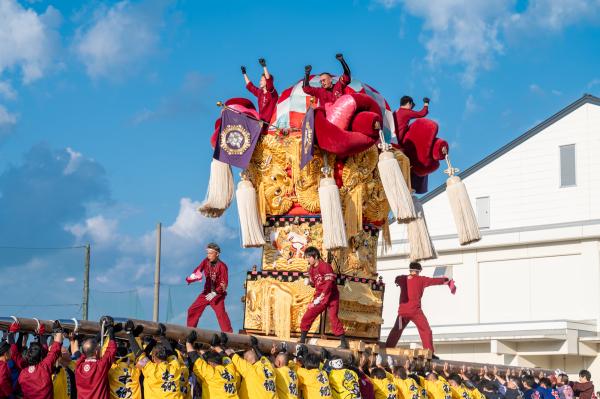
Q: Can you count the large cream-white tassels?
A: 6